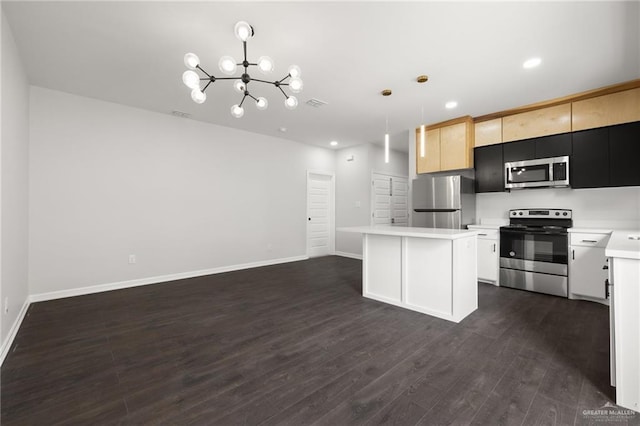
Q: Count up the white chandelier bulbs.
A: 12